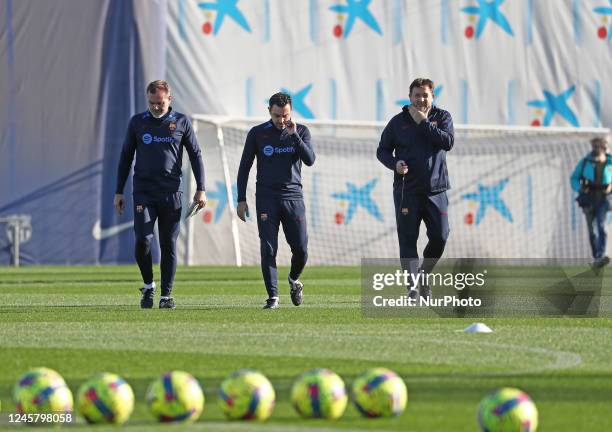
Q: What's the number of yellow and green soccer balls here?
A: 7